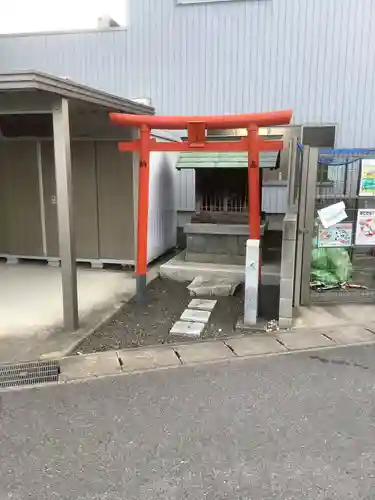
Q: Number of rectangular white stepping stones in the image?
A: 3